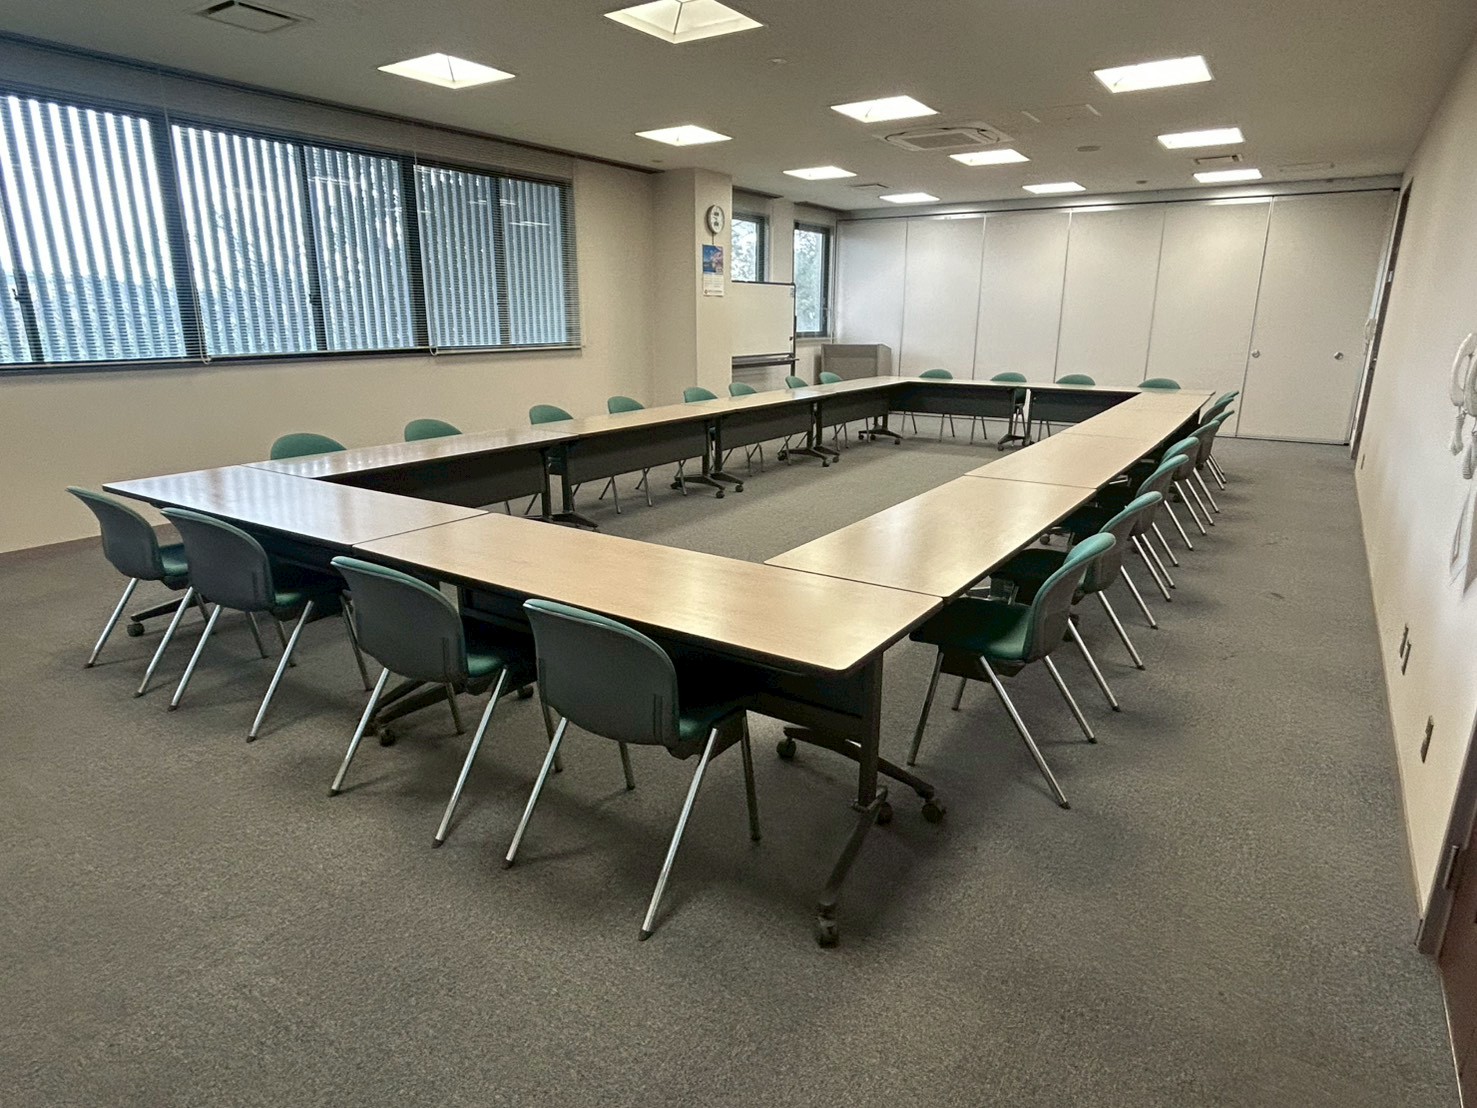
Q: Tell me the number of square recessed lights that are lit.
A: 11